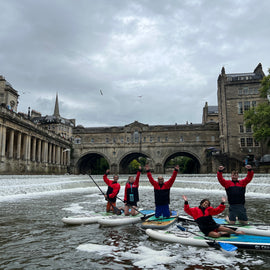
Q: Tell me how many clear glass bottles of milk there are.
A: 0